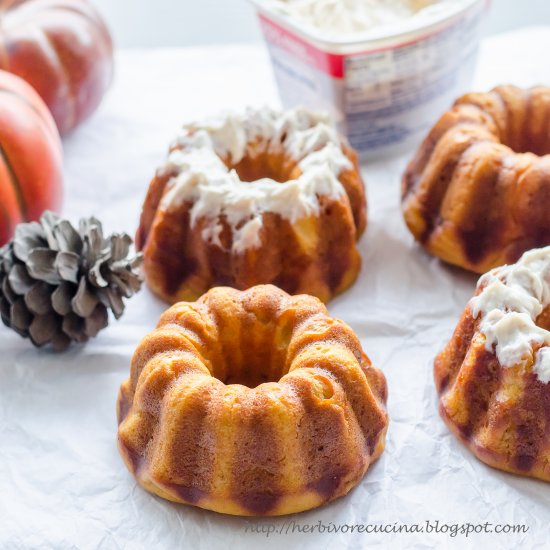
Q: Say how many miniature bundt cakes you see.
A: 4